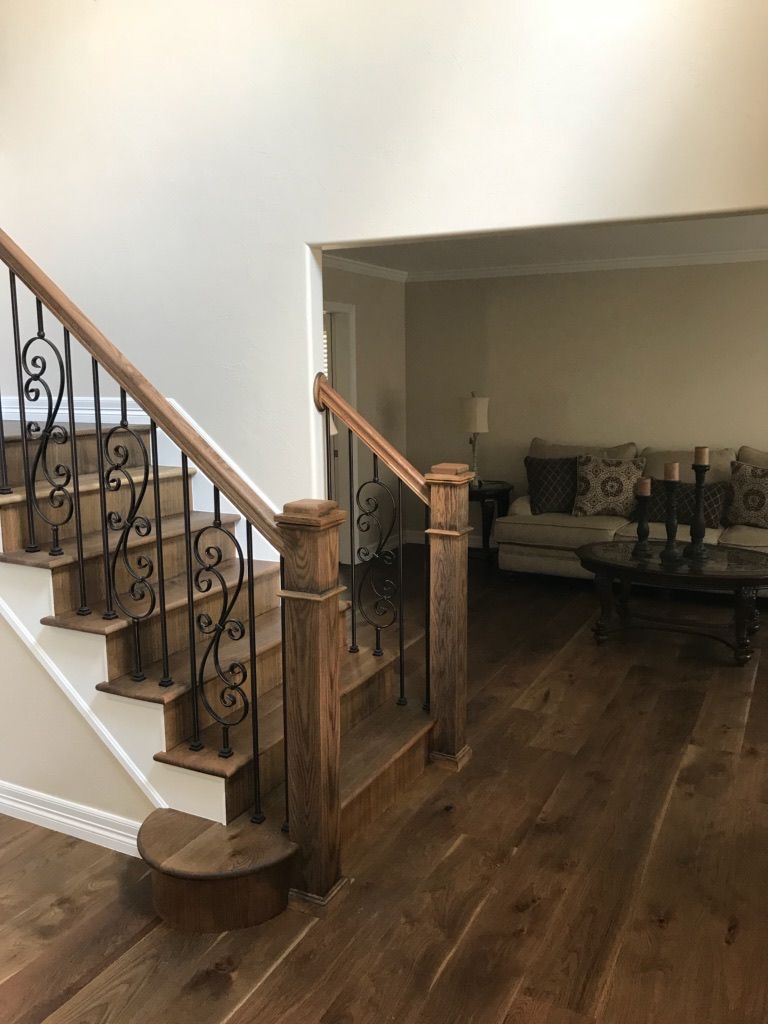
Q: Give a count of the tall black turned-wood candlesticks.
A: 3